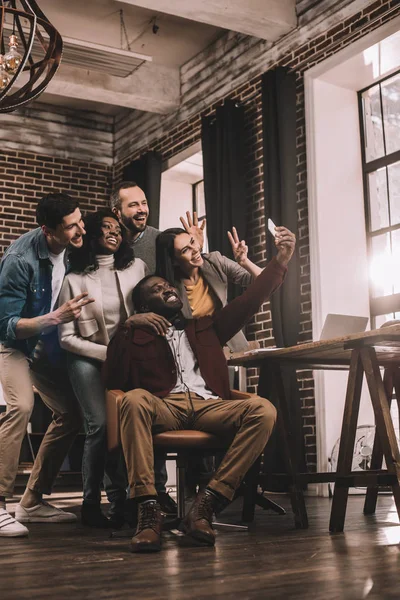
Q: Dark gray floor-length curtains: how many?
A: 3